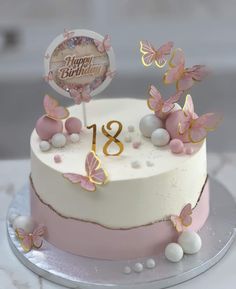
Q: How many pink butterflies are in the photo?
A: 14